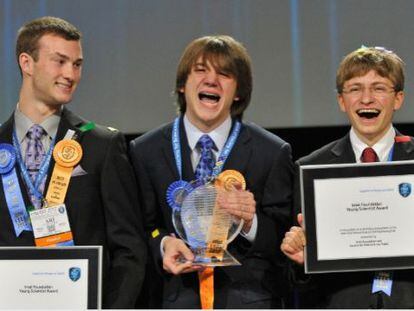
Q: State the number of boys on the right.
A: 1